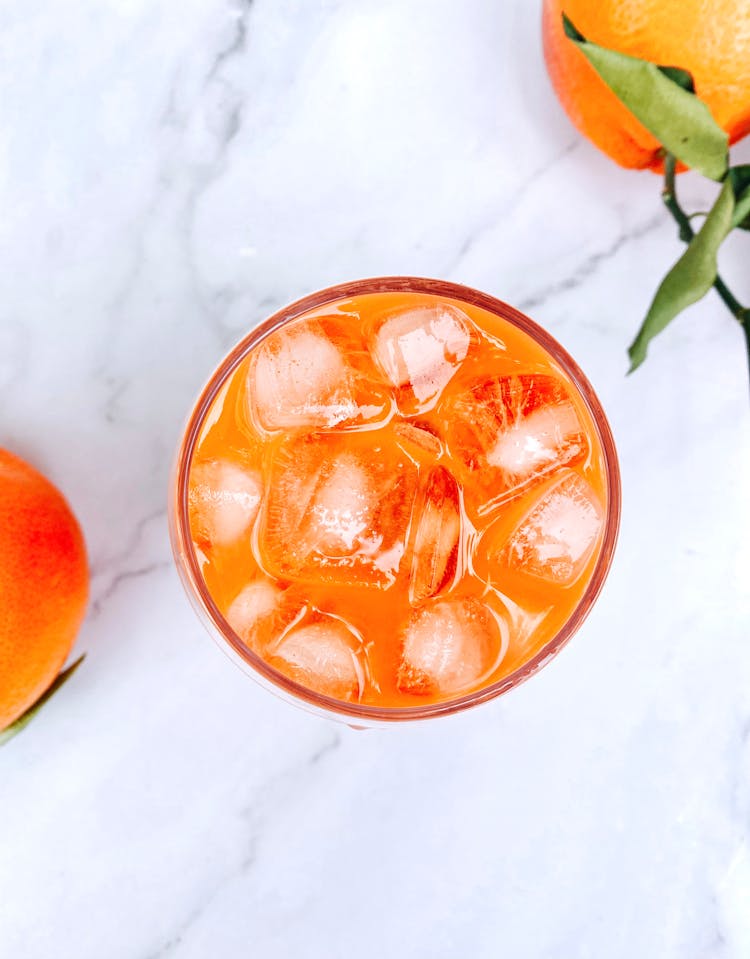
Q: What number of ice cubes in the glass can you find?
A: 11